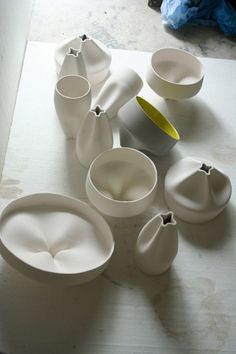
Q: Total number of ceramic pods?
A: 11